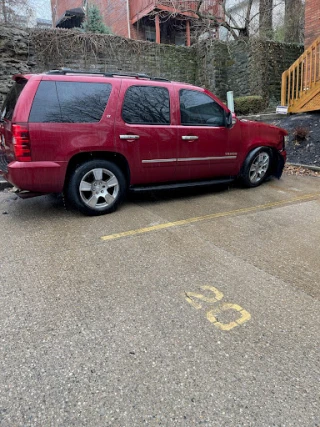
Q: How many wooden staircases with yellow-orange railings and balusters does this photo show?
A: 1